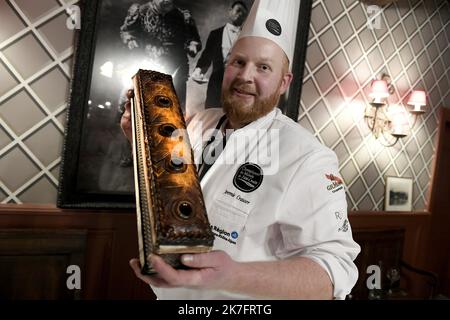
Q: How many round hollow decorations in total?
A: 4